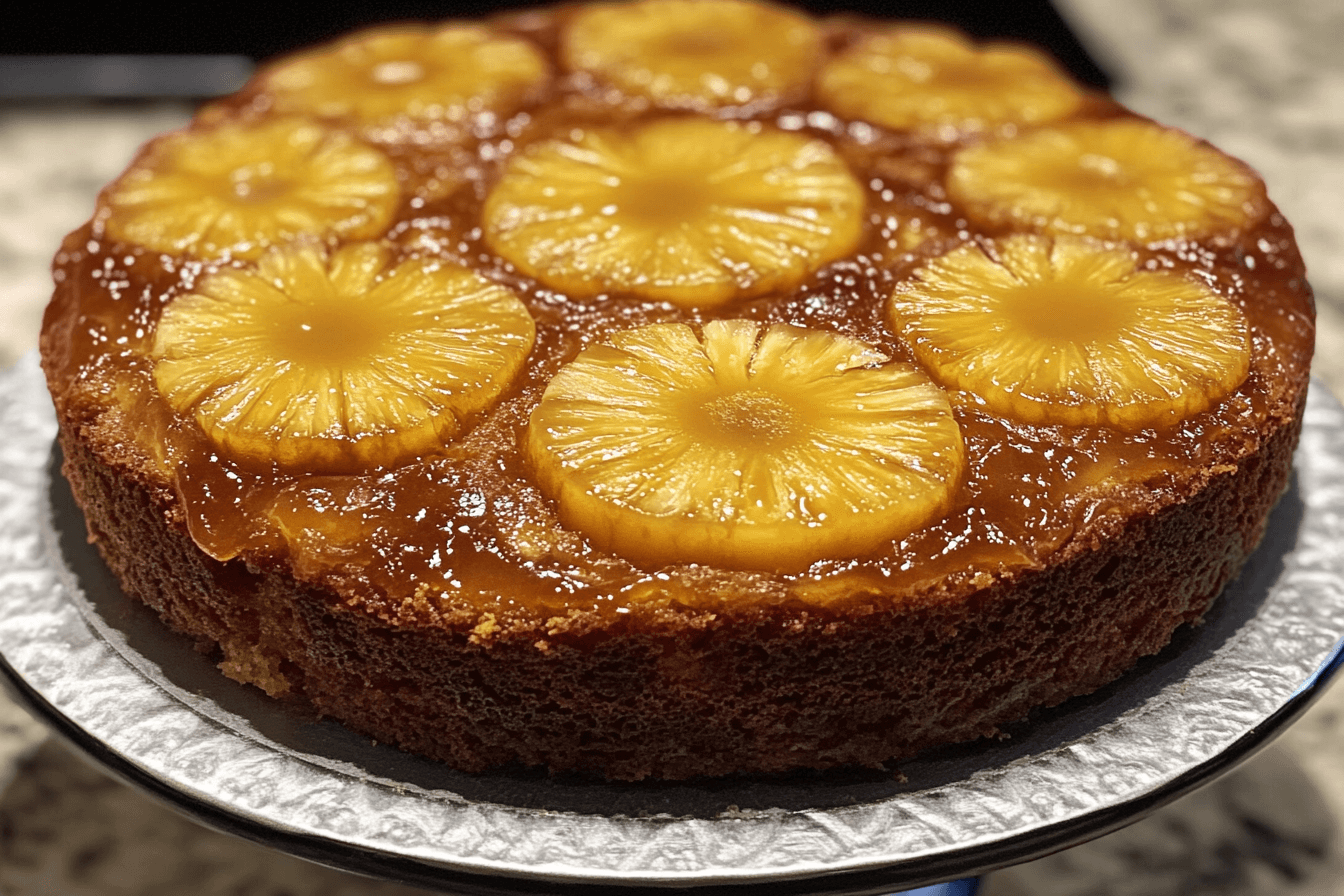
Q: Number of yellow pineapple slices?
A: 9